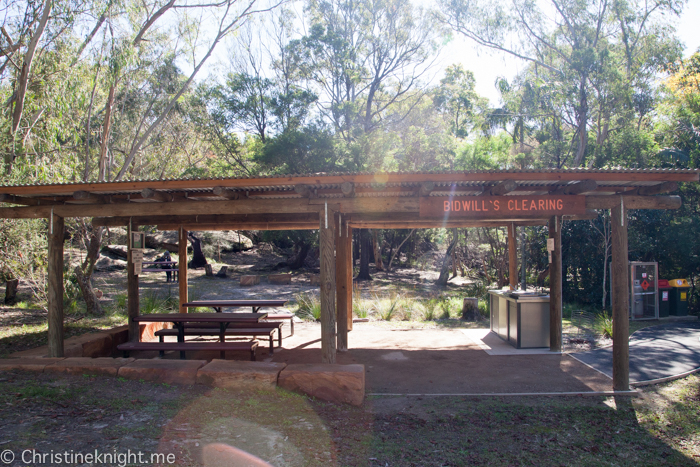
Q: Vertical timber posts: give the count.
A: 9